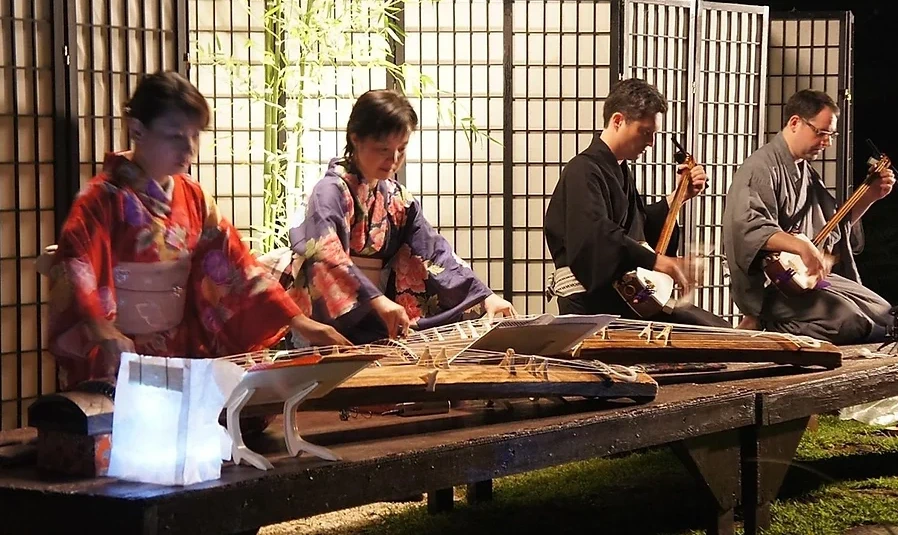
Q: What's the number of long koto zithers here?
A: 2